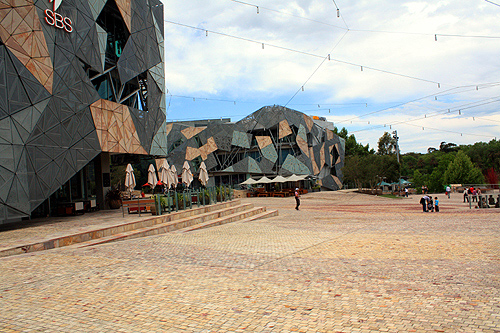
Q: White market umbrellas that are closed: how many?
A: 6